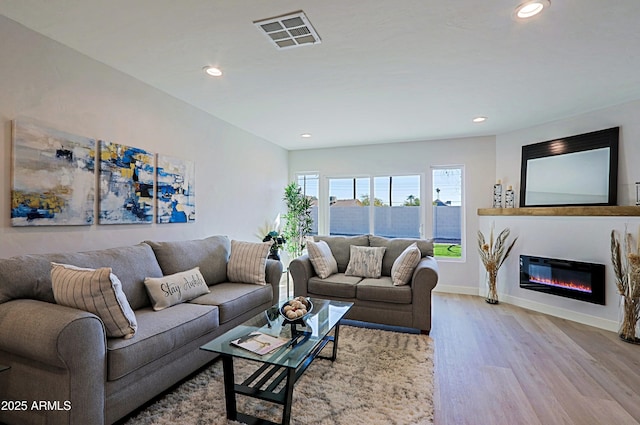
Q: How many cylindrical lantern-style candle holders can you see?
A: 2